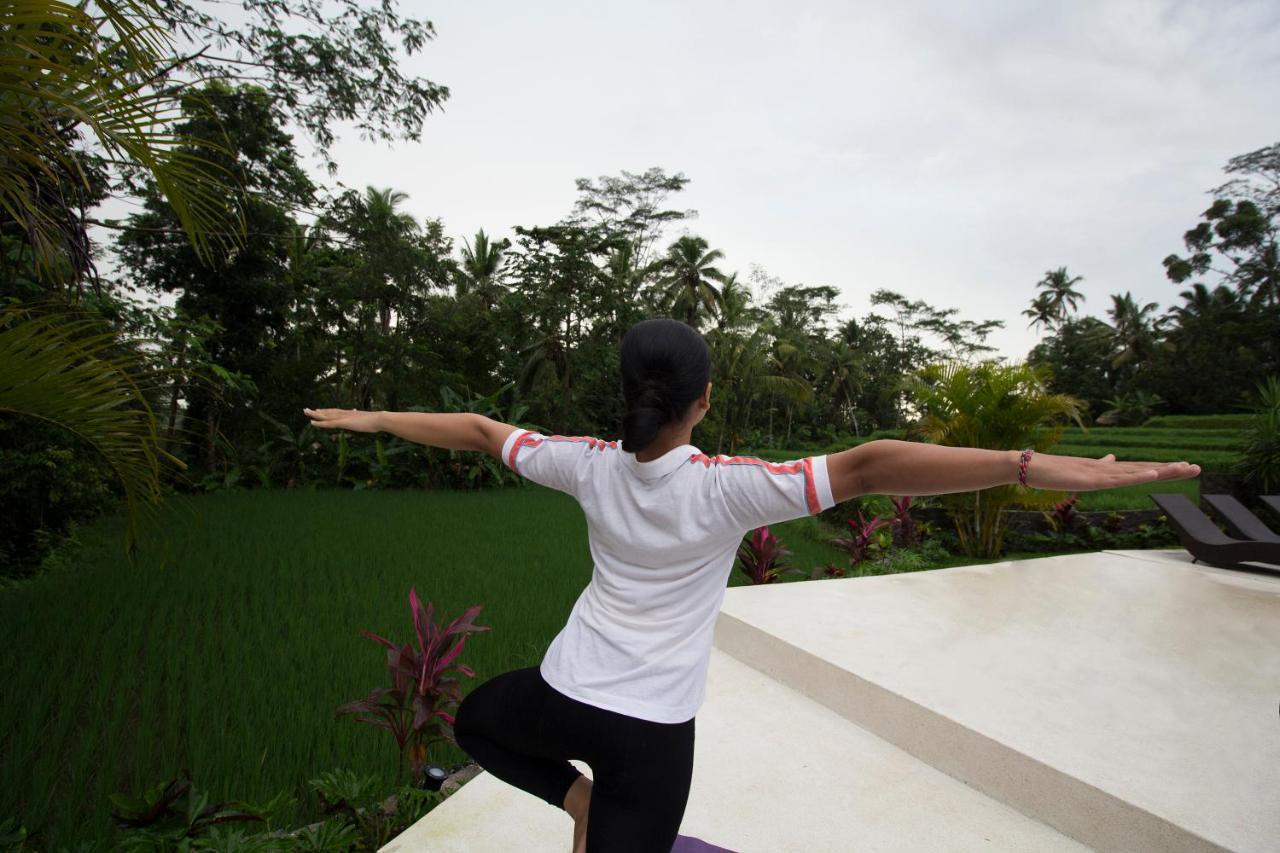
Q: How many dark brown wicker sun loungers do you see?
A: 3